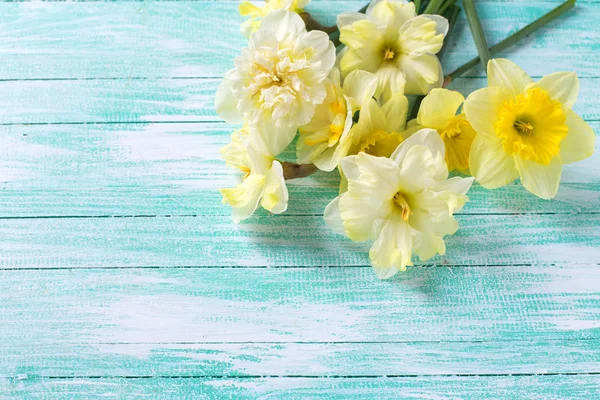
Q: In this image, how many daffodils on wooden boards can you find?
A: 9